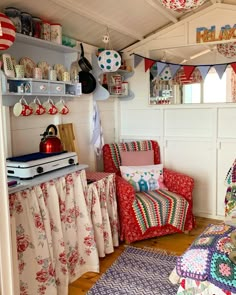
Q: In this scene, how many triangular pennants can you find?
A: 8